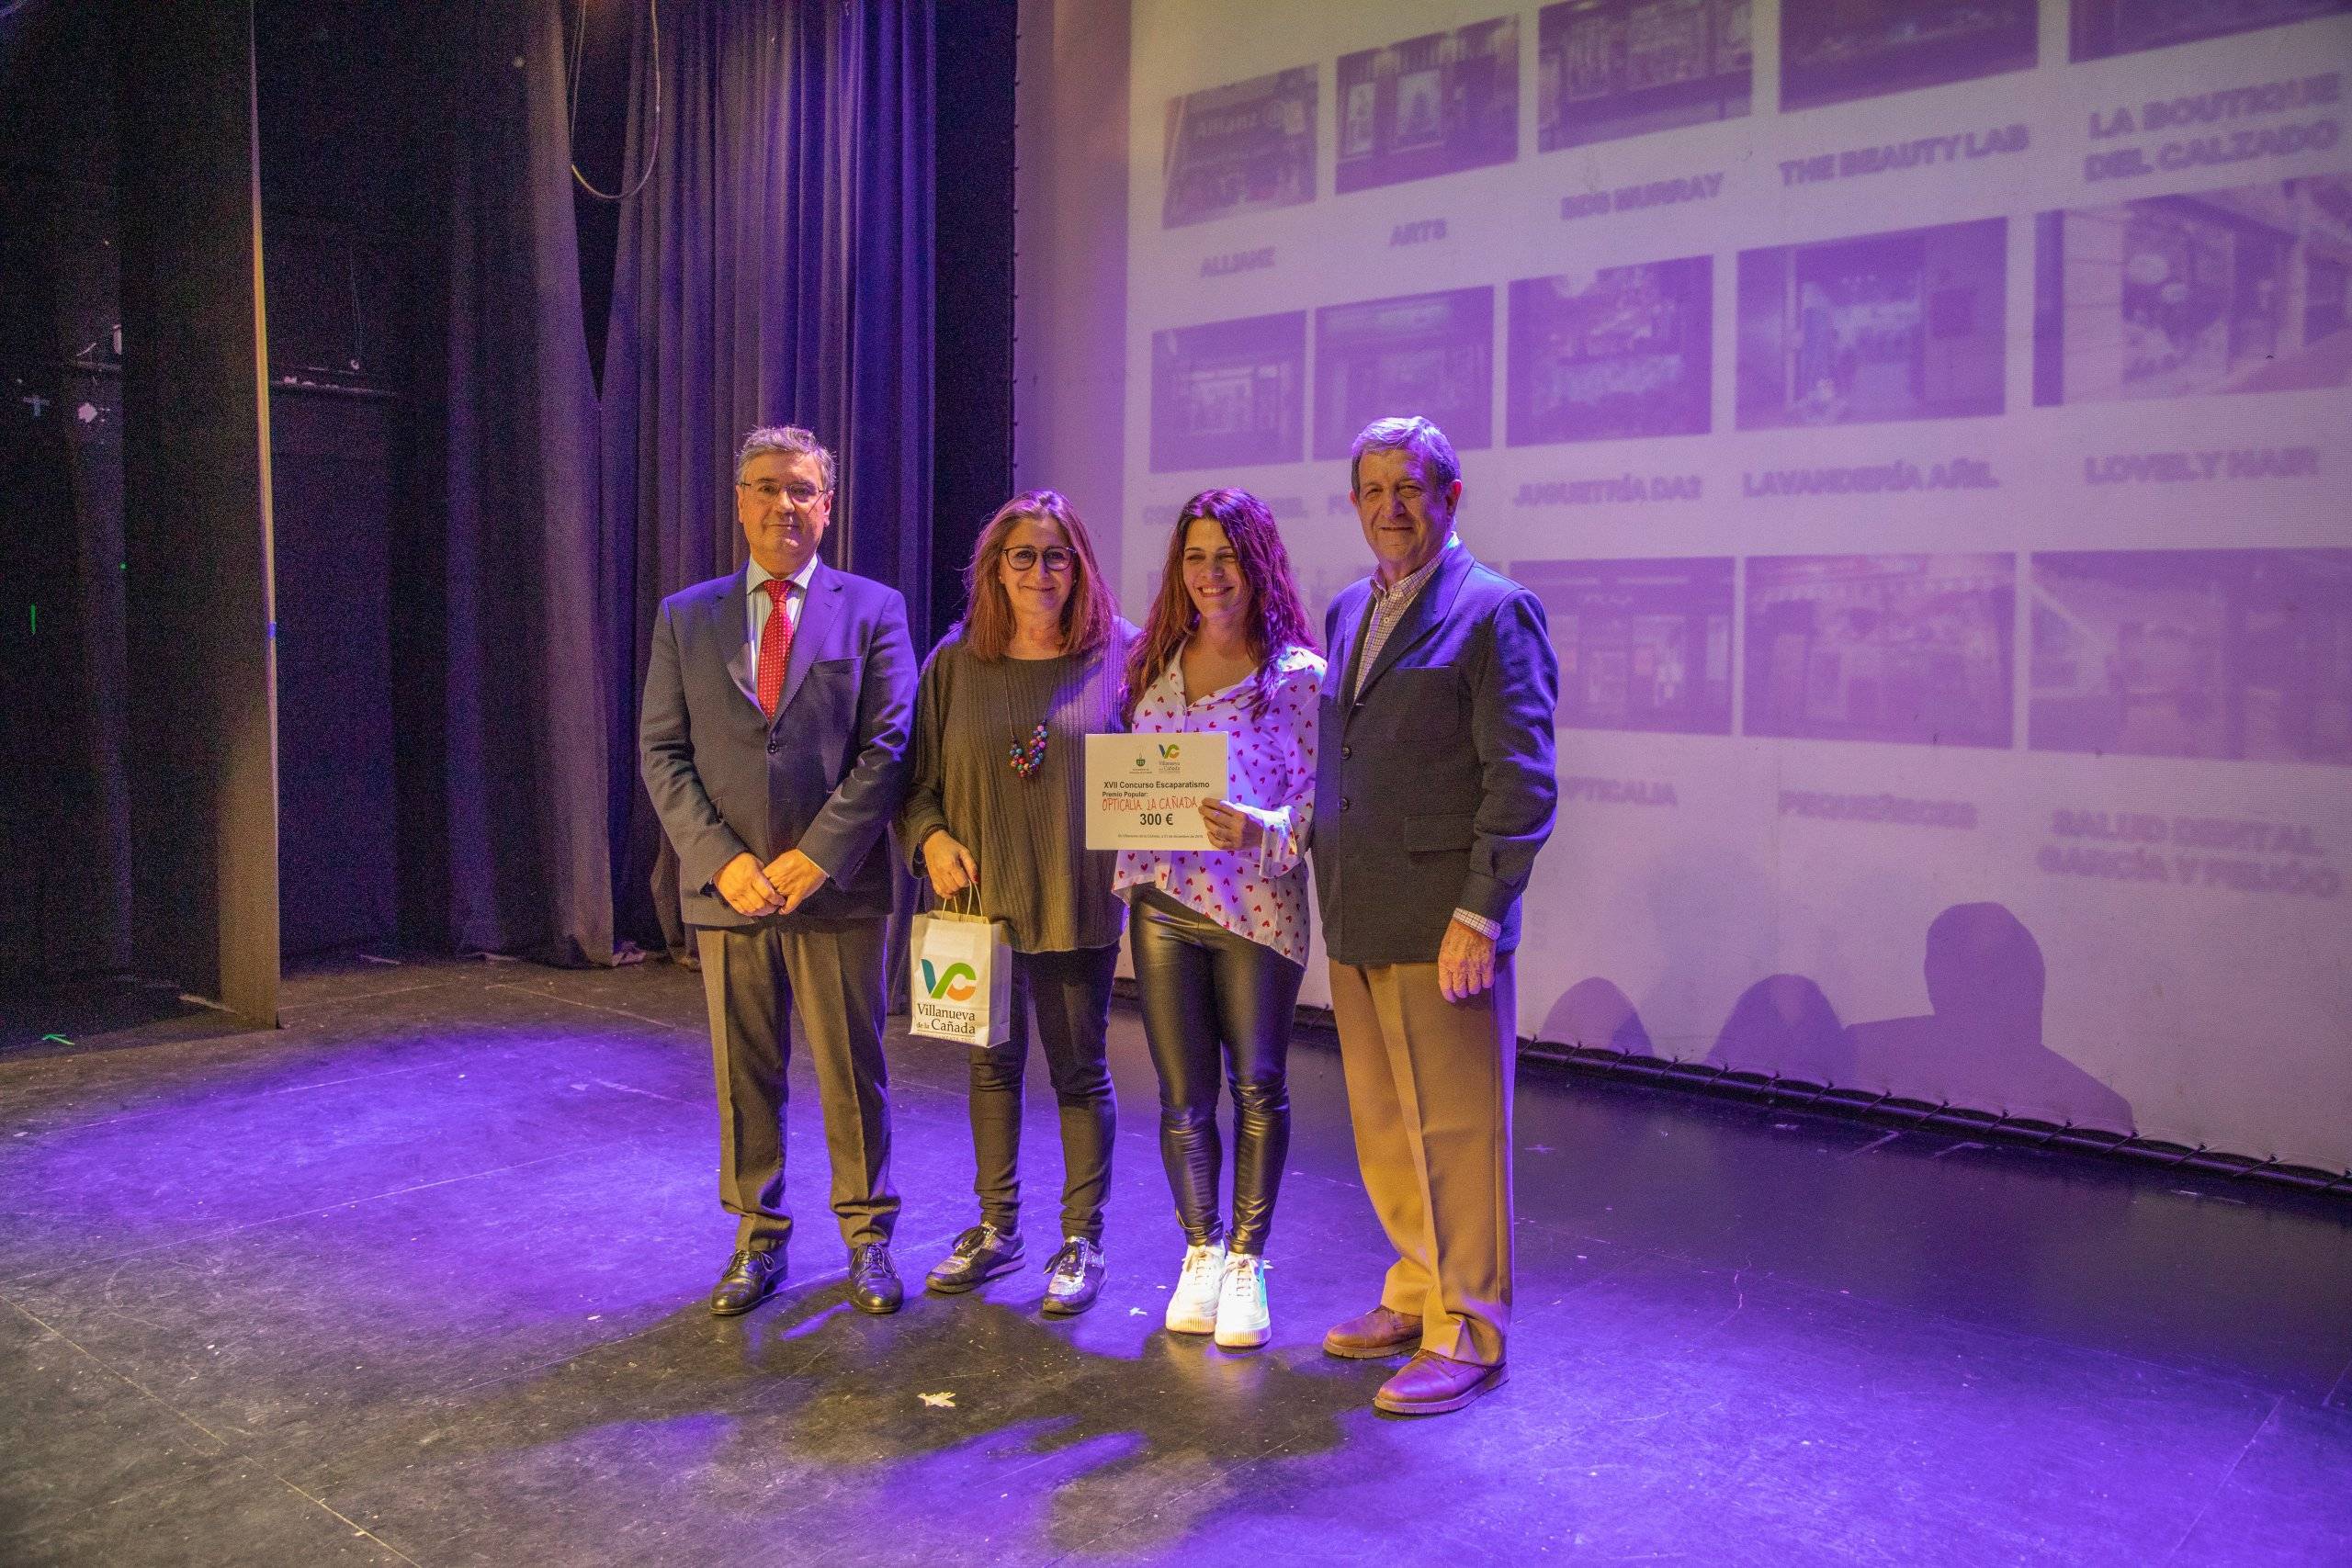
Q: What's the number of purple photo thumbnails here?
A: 15